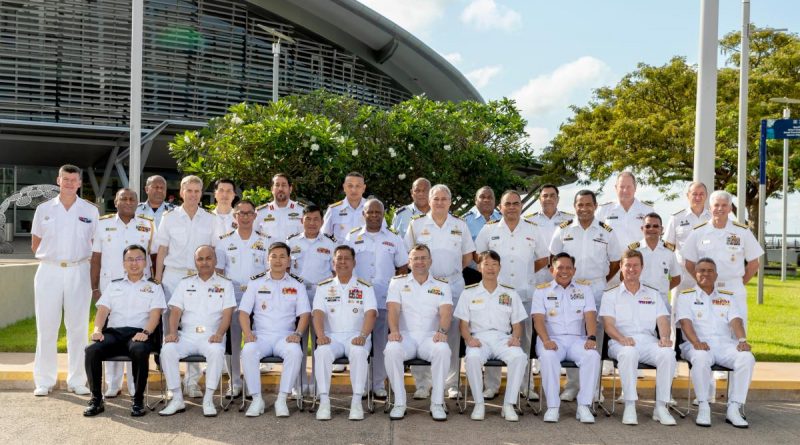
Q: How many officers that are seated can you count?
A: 9